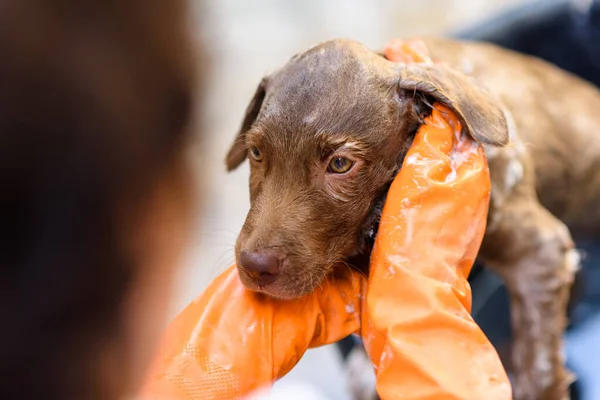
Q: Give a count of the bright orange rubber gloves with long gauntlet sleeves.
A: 2